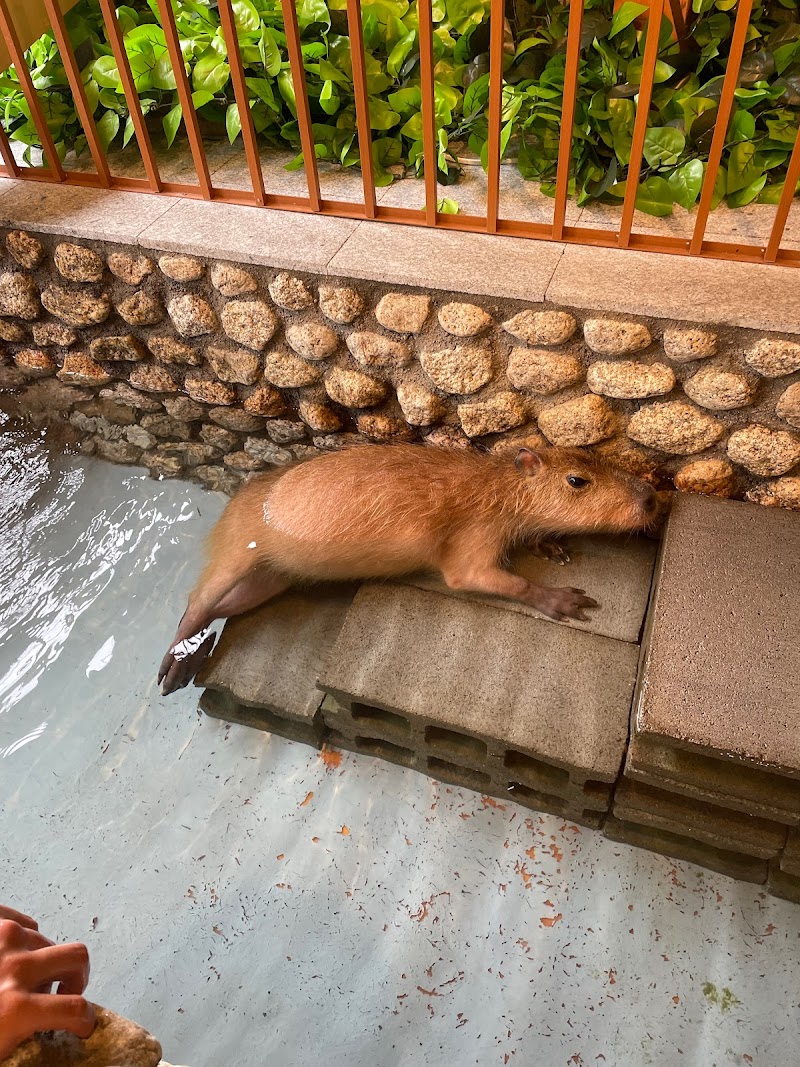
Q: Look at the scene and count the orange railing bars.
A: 14